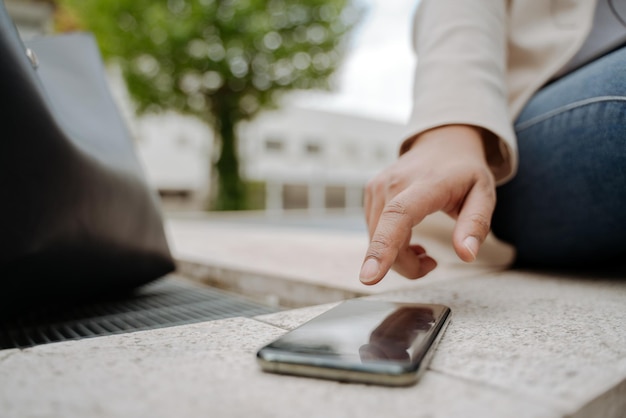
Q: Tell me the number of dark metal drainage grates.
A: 1